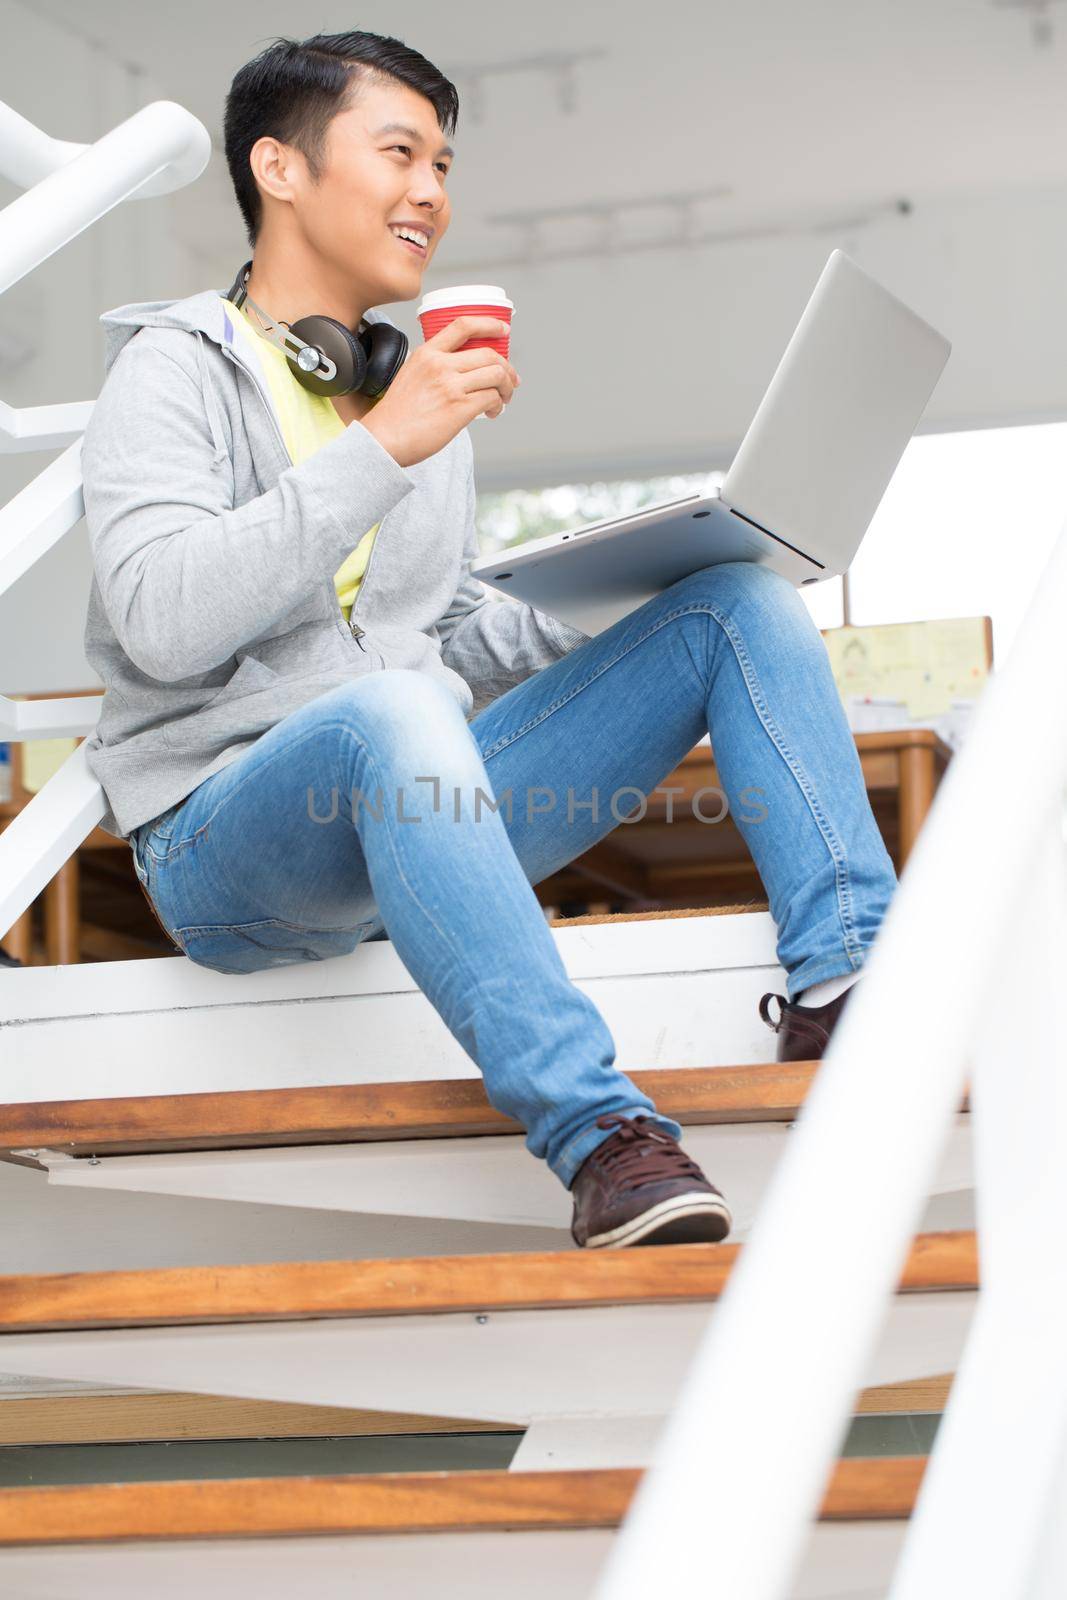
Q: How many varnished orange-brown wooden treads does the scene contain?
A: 3